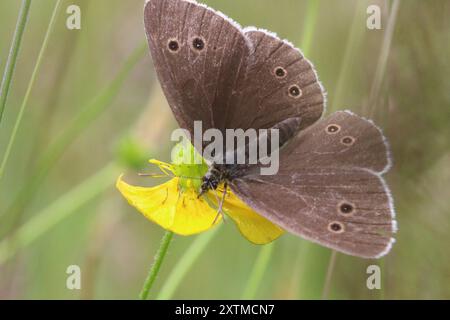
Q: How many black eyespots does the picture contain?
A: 8